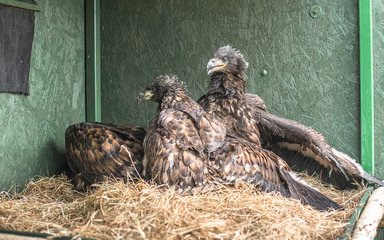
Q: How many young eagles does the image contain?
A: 3